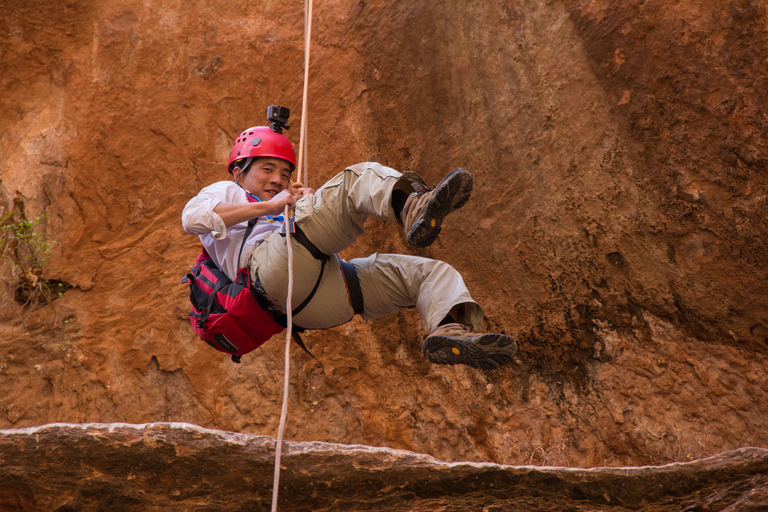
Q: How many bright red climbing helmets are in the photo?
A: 1